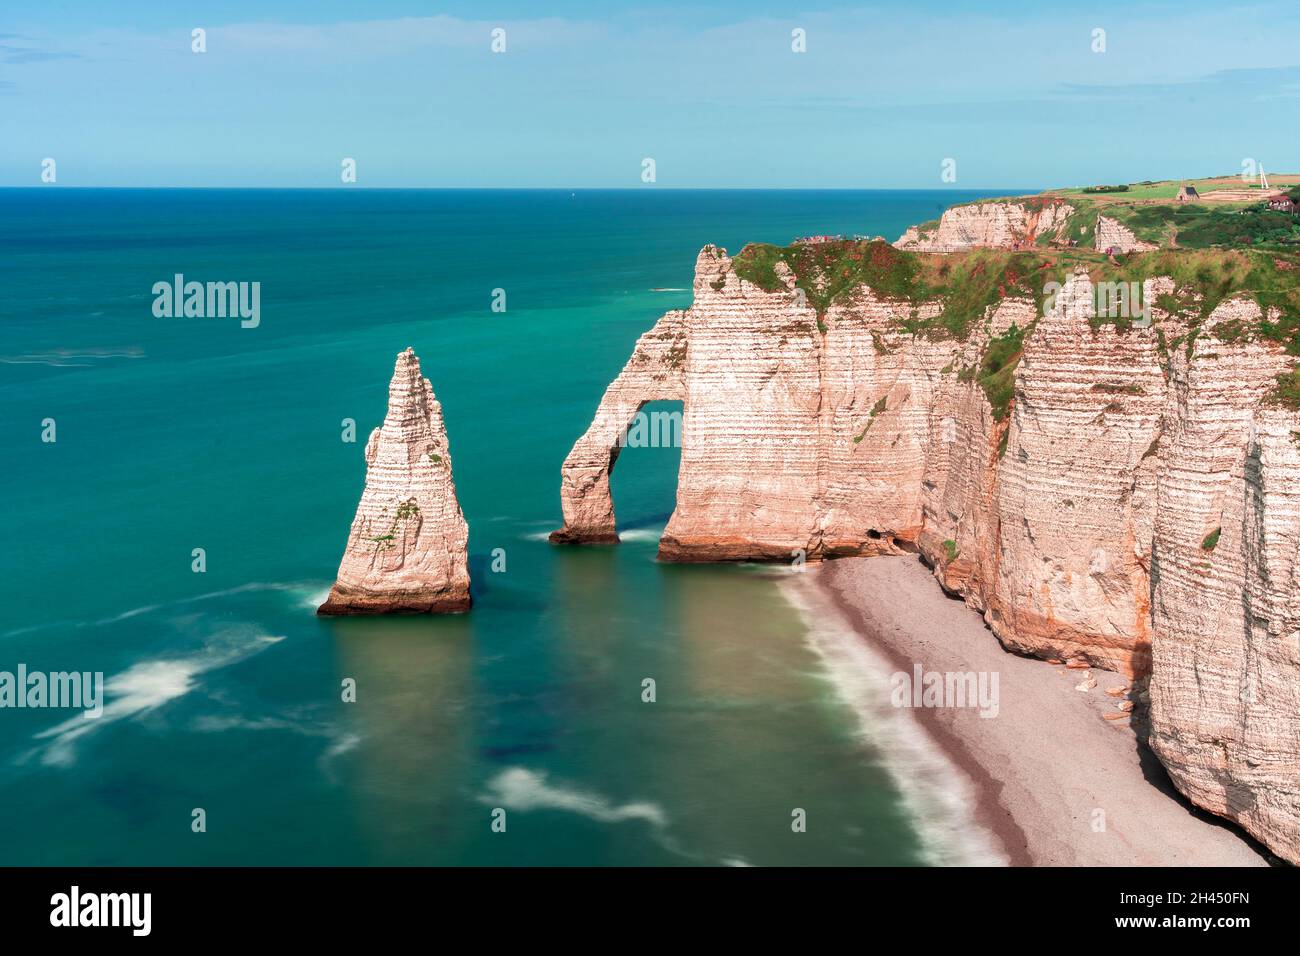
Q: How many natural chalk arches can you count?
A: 1